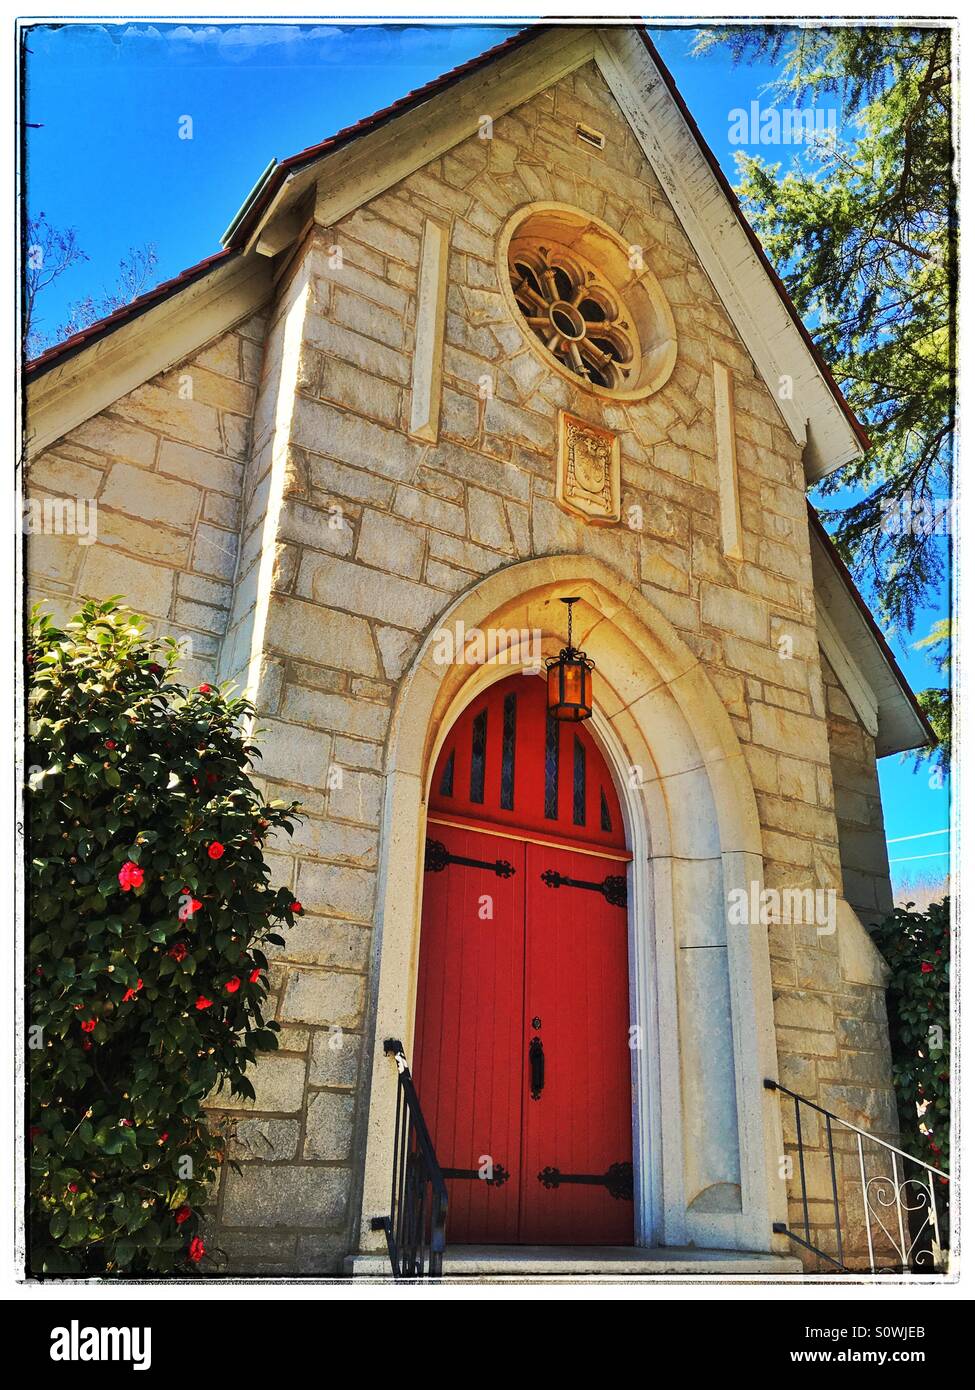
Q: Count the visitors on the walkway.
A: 0